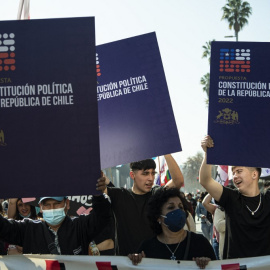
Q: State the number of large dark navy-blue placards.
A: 3